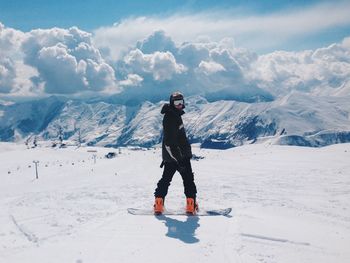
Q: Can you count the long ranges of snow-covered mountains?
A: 1